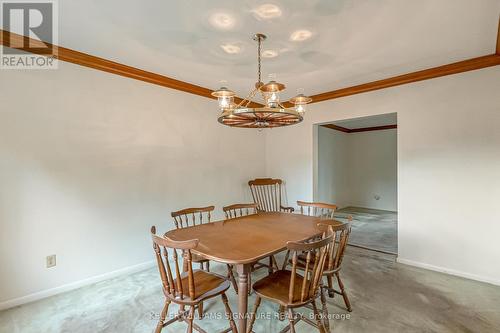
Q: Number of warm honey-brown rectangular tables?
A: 1